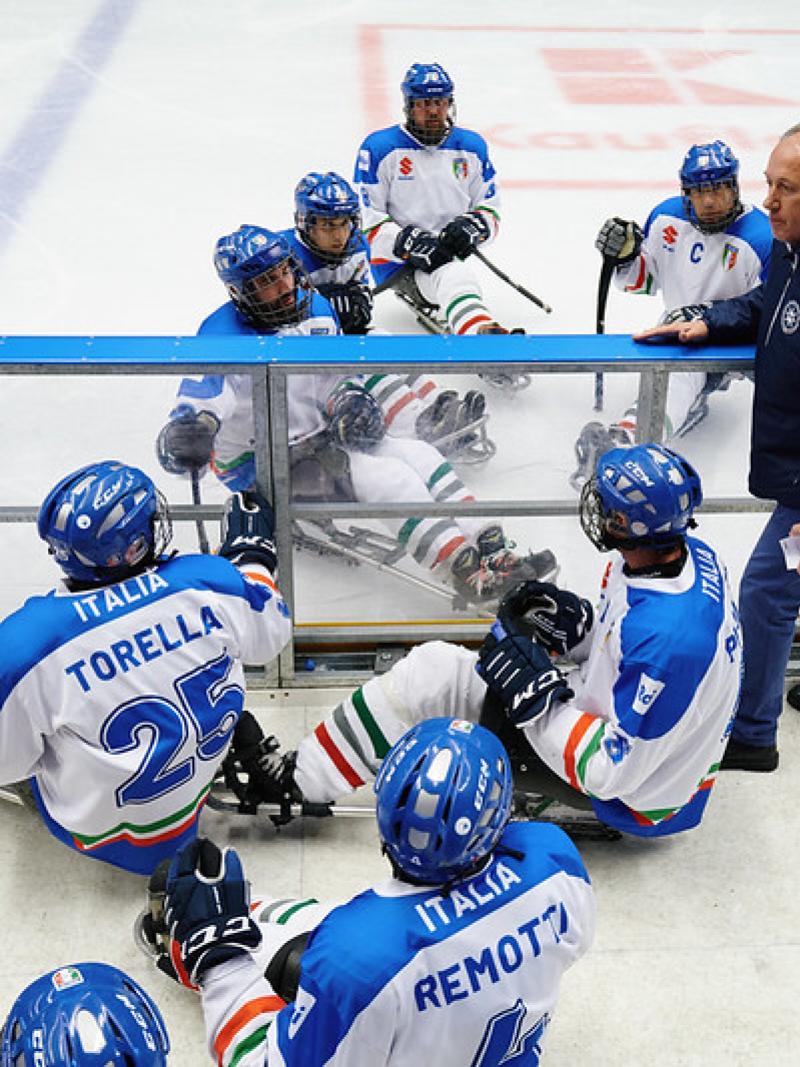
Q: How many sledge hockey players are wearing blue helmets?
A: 8